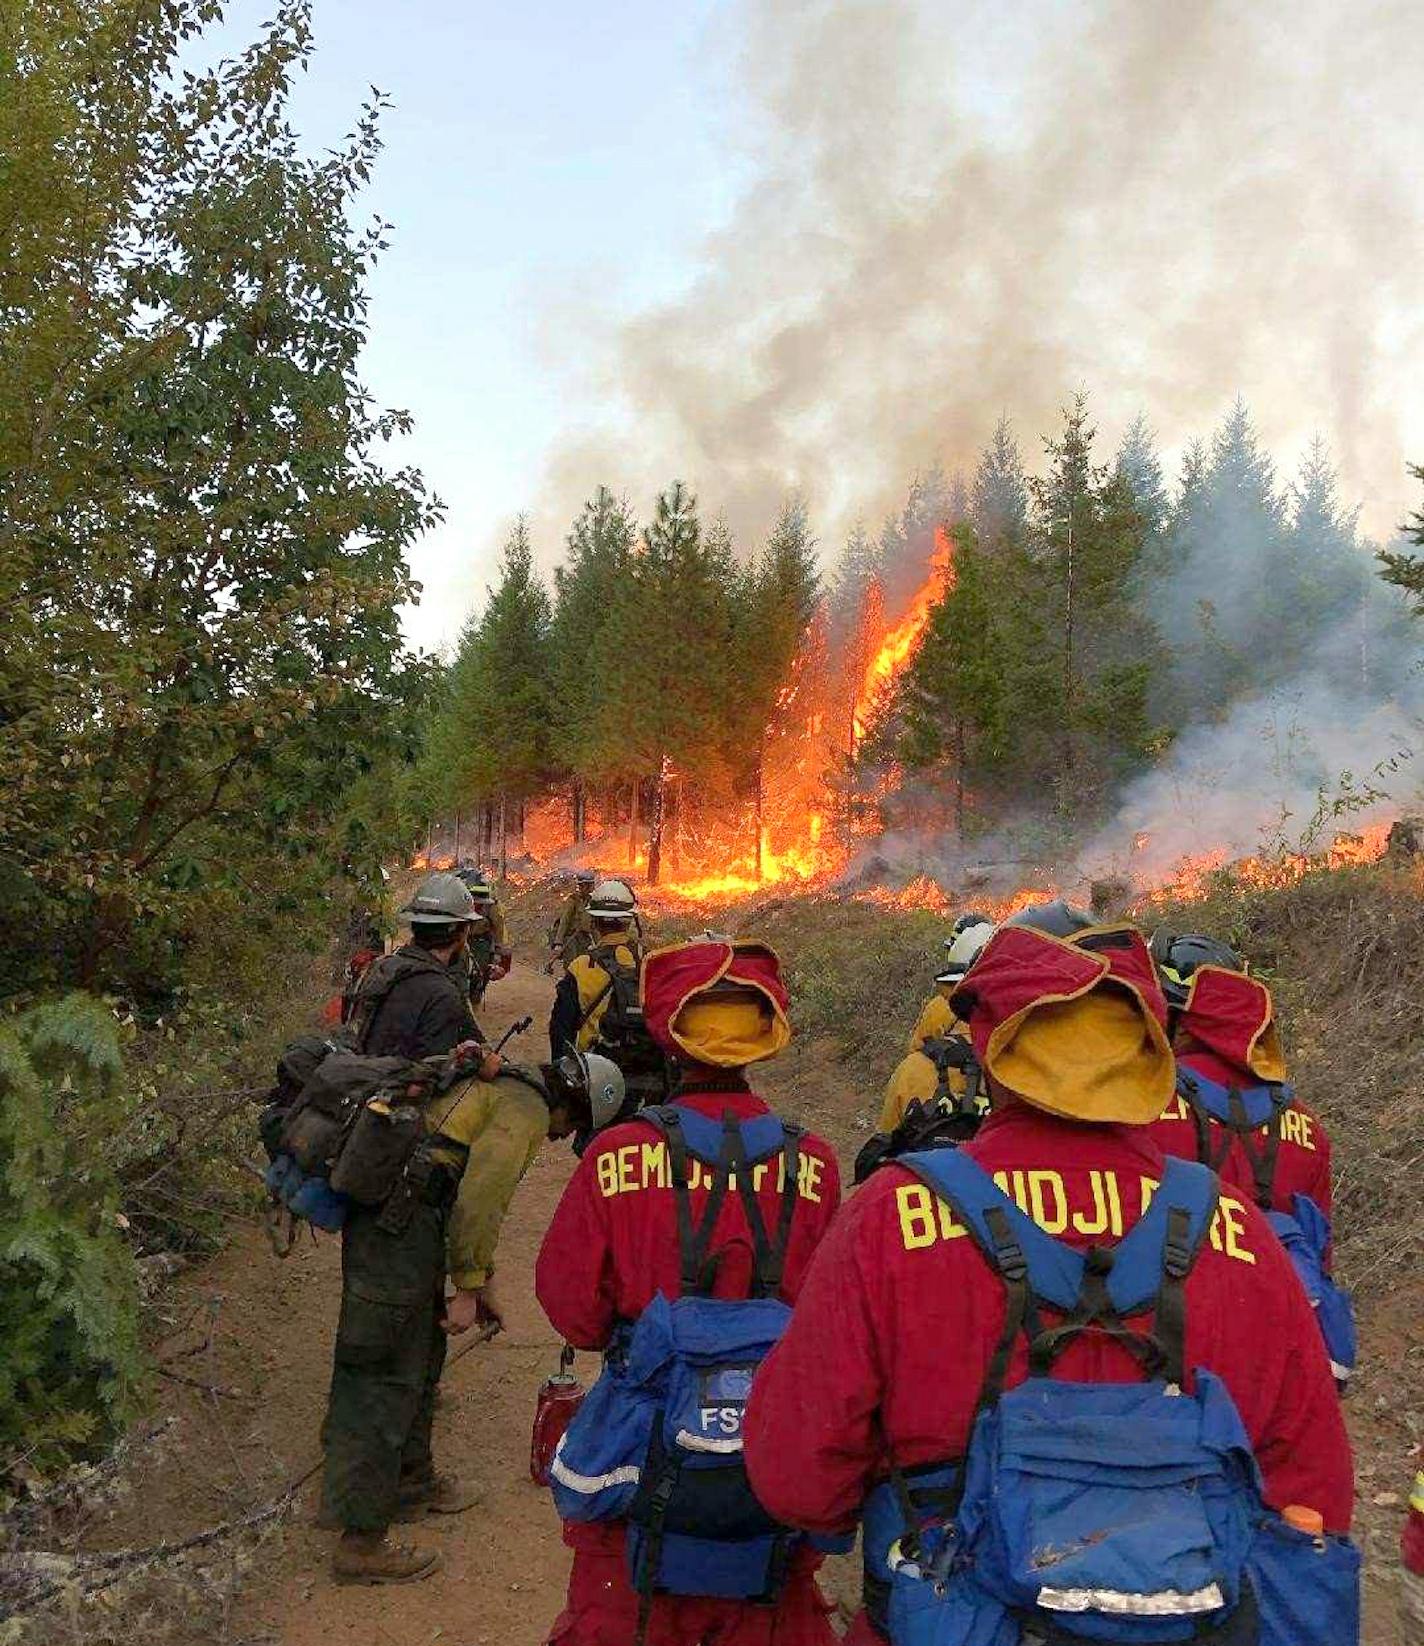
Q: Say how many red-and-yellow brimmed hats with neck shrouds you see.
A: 3